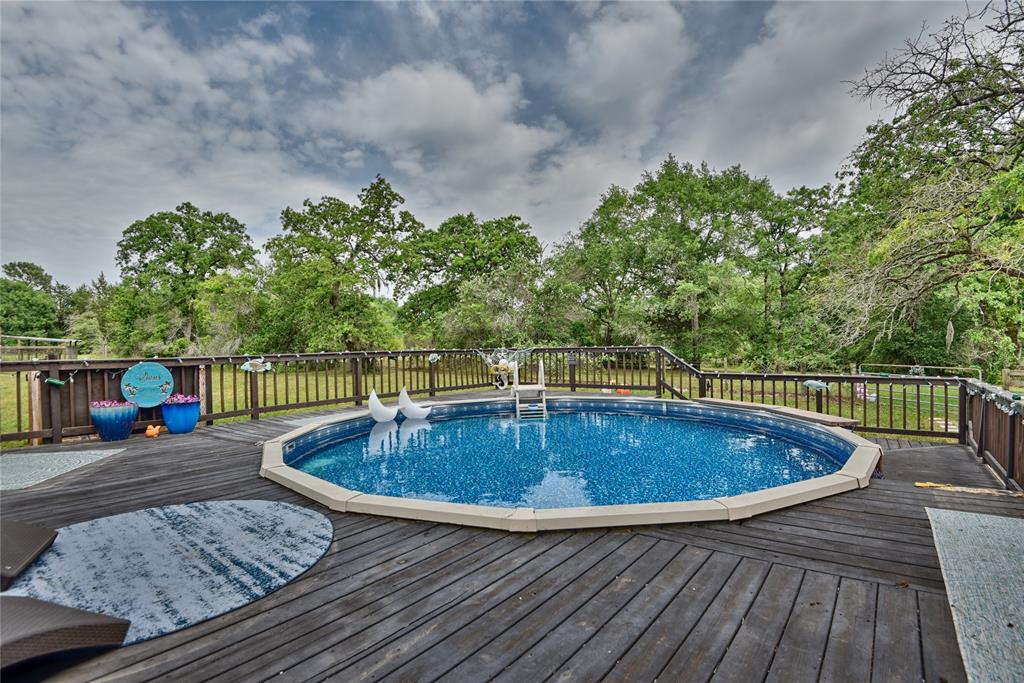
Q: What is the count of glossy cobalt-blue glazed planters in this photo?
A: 2